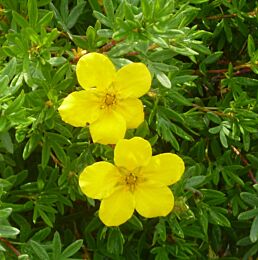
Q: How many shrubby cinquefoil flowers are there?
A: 2